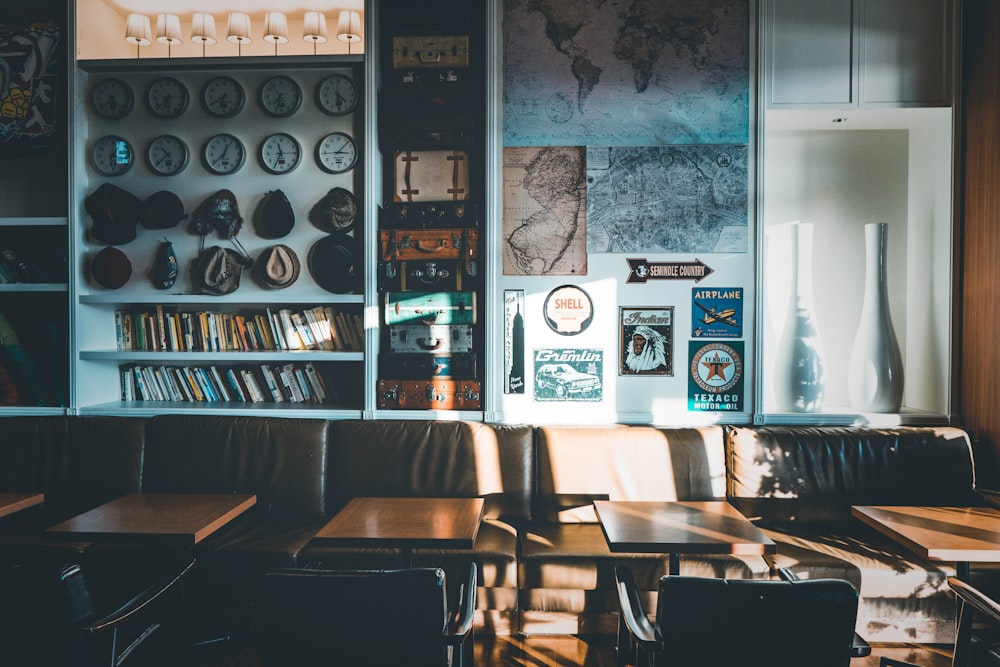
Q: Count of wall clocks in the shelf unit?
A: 10